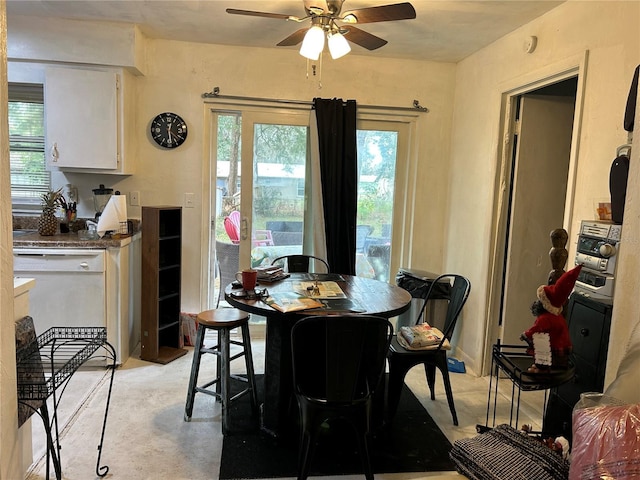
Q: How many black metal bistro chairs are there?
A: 3